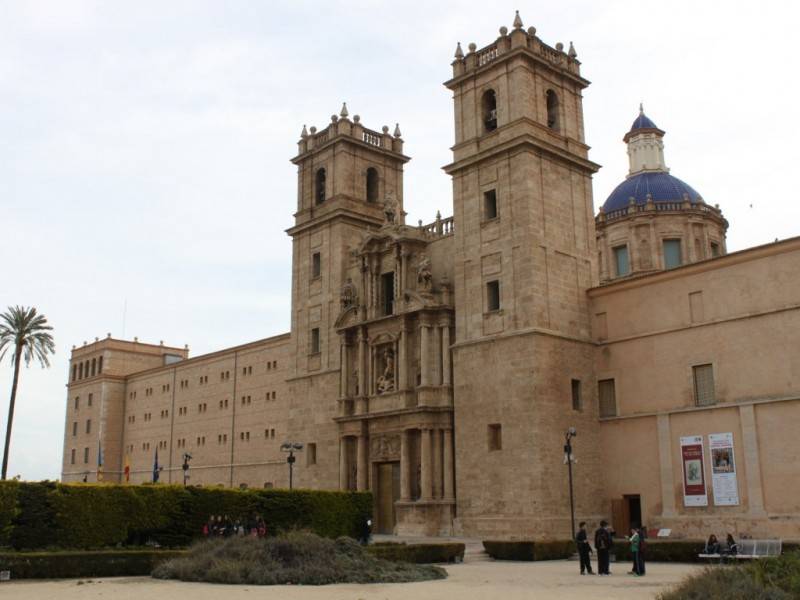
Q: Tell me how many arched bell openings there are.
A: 4